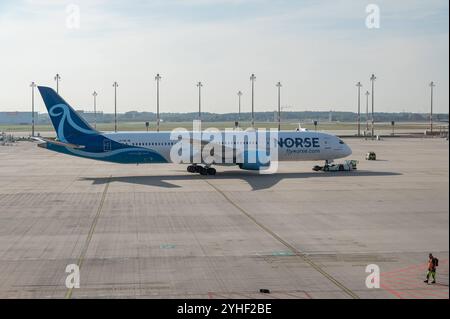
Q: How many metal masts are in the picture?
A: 13